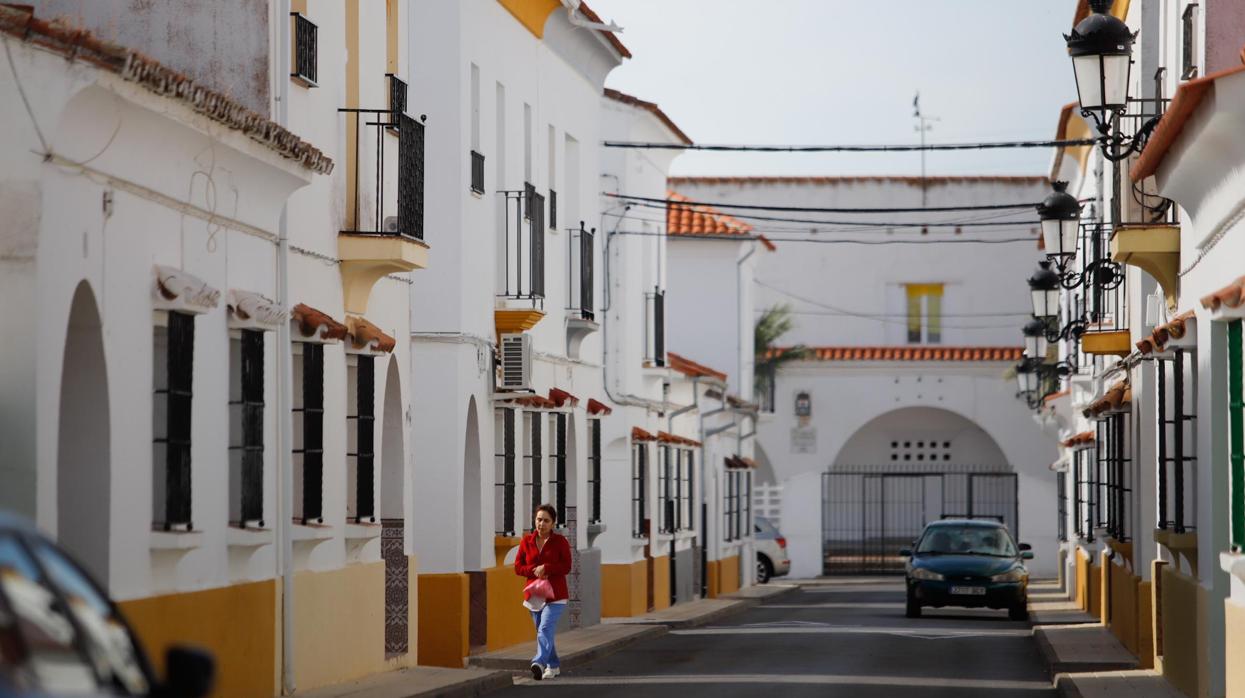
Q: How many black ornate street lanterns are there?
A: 5